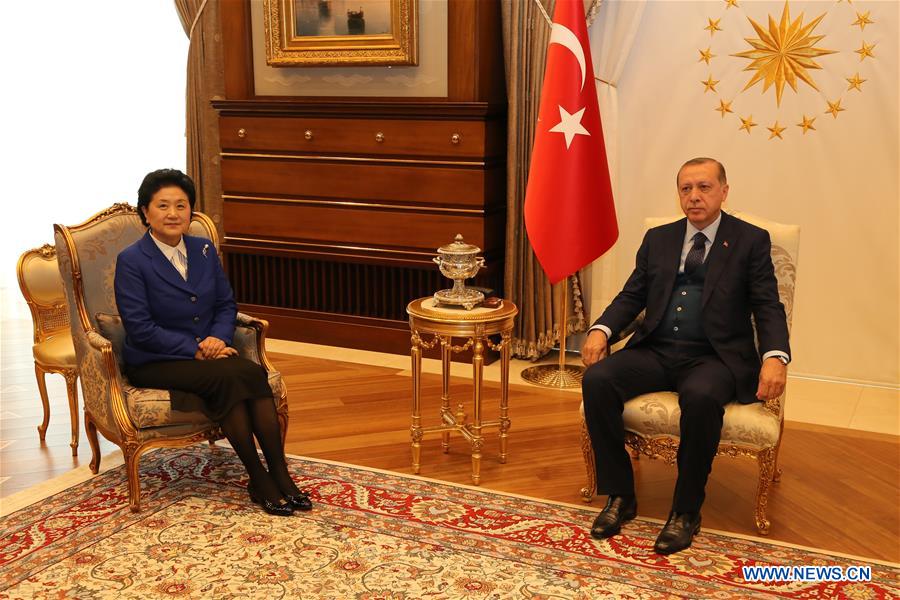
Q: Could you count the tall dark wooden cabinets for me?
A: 1